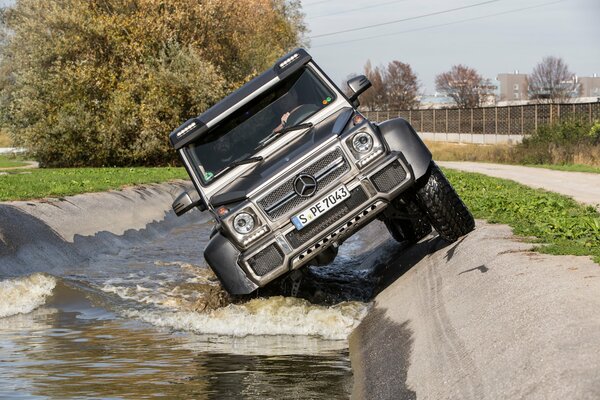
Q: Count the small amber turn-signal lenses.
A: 2